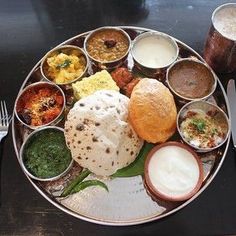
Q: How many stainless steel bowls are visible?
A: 7